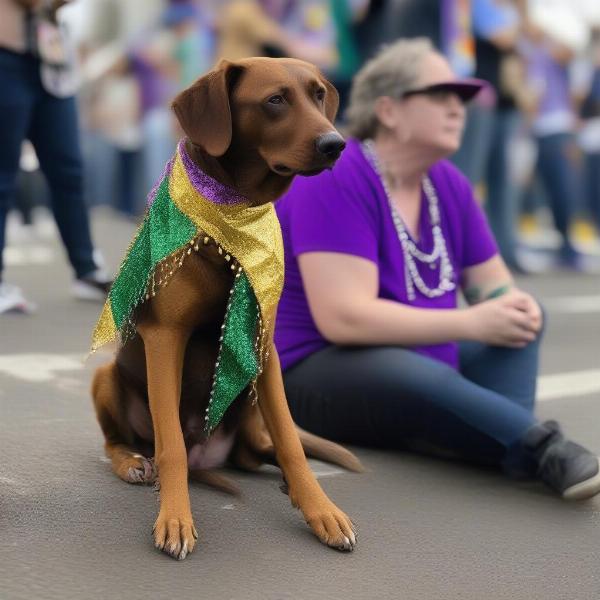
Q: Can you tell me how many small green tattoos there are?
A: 1